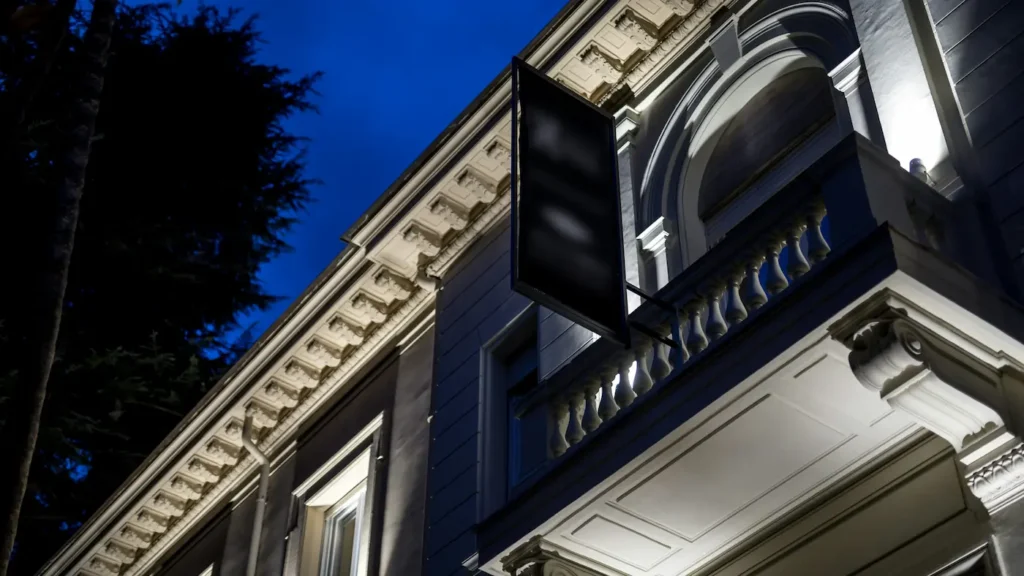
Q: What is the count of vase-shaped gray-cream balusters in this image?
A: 15